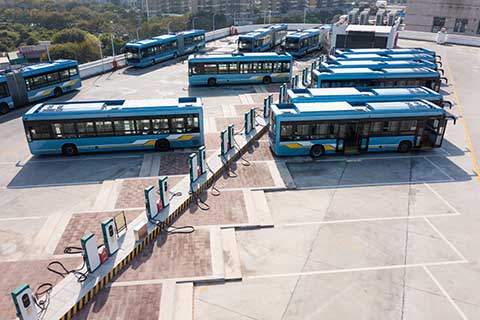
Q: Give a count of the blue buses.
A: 12